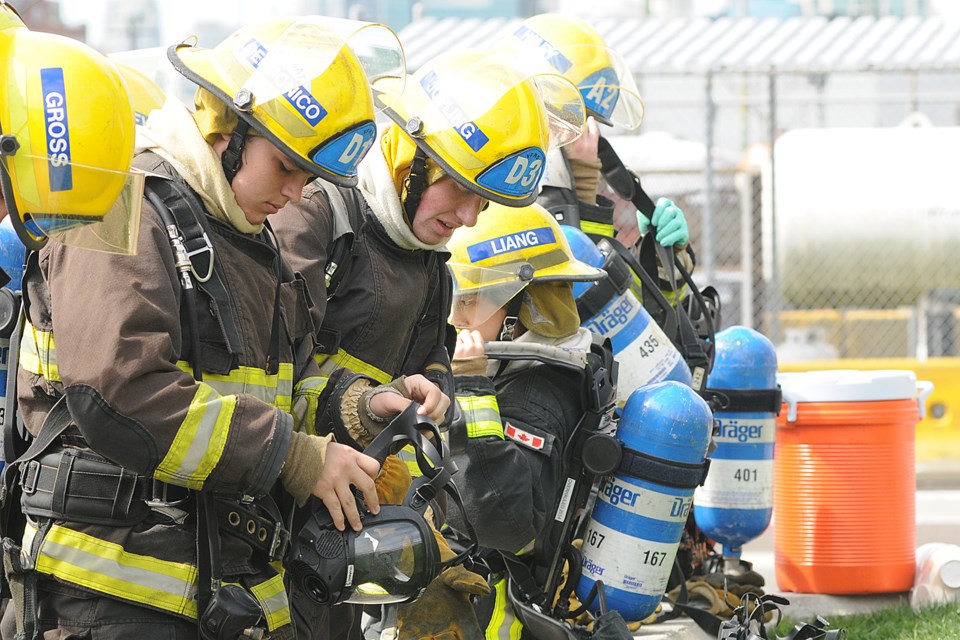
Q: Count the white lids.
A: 1